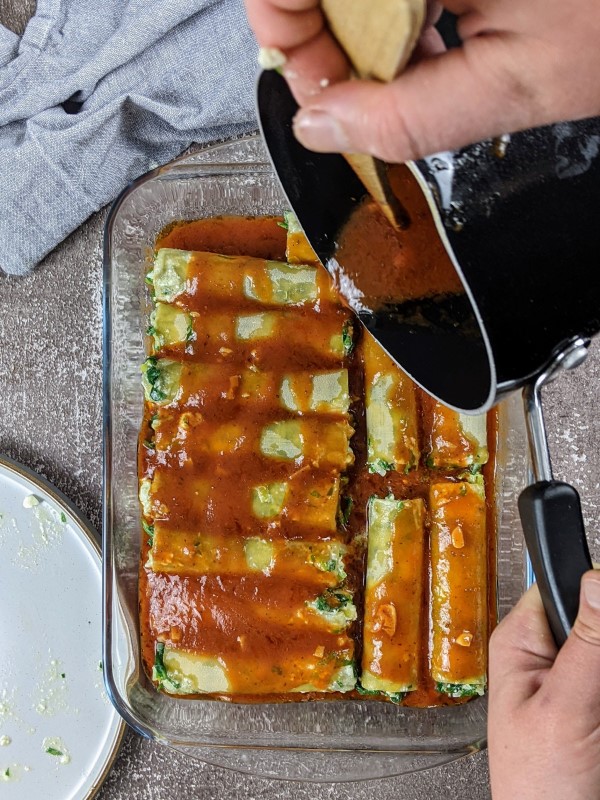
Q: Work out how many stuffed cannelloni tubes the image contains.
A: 13